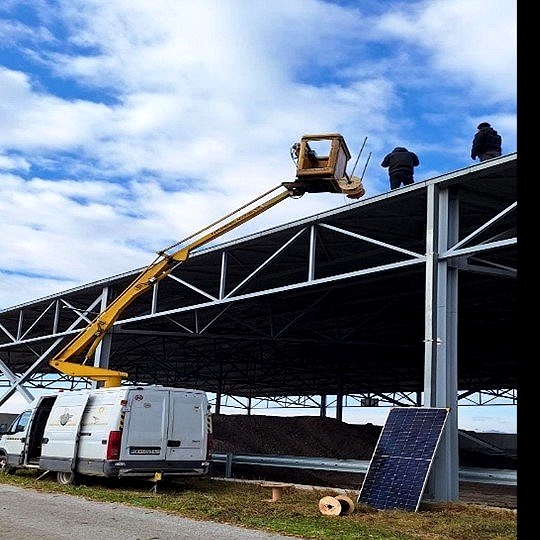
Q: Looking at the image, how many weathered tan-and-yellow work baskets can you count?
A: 1